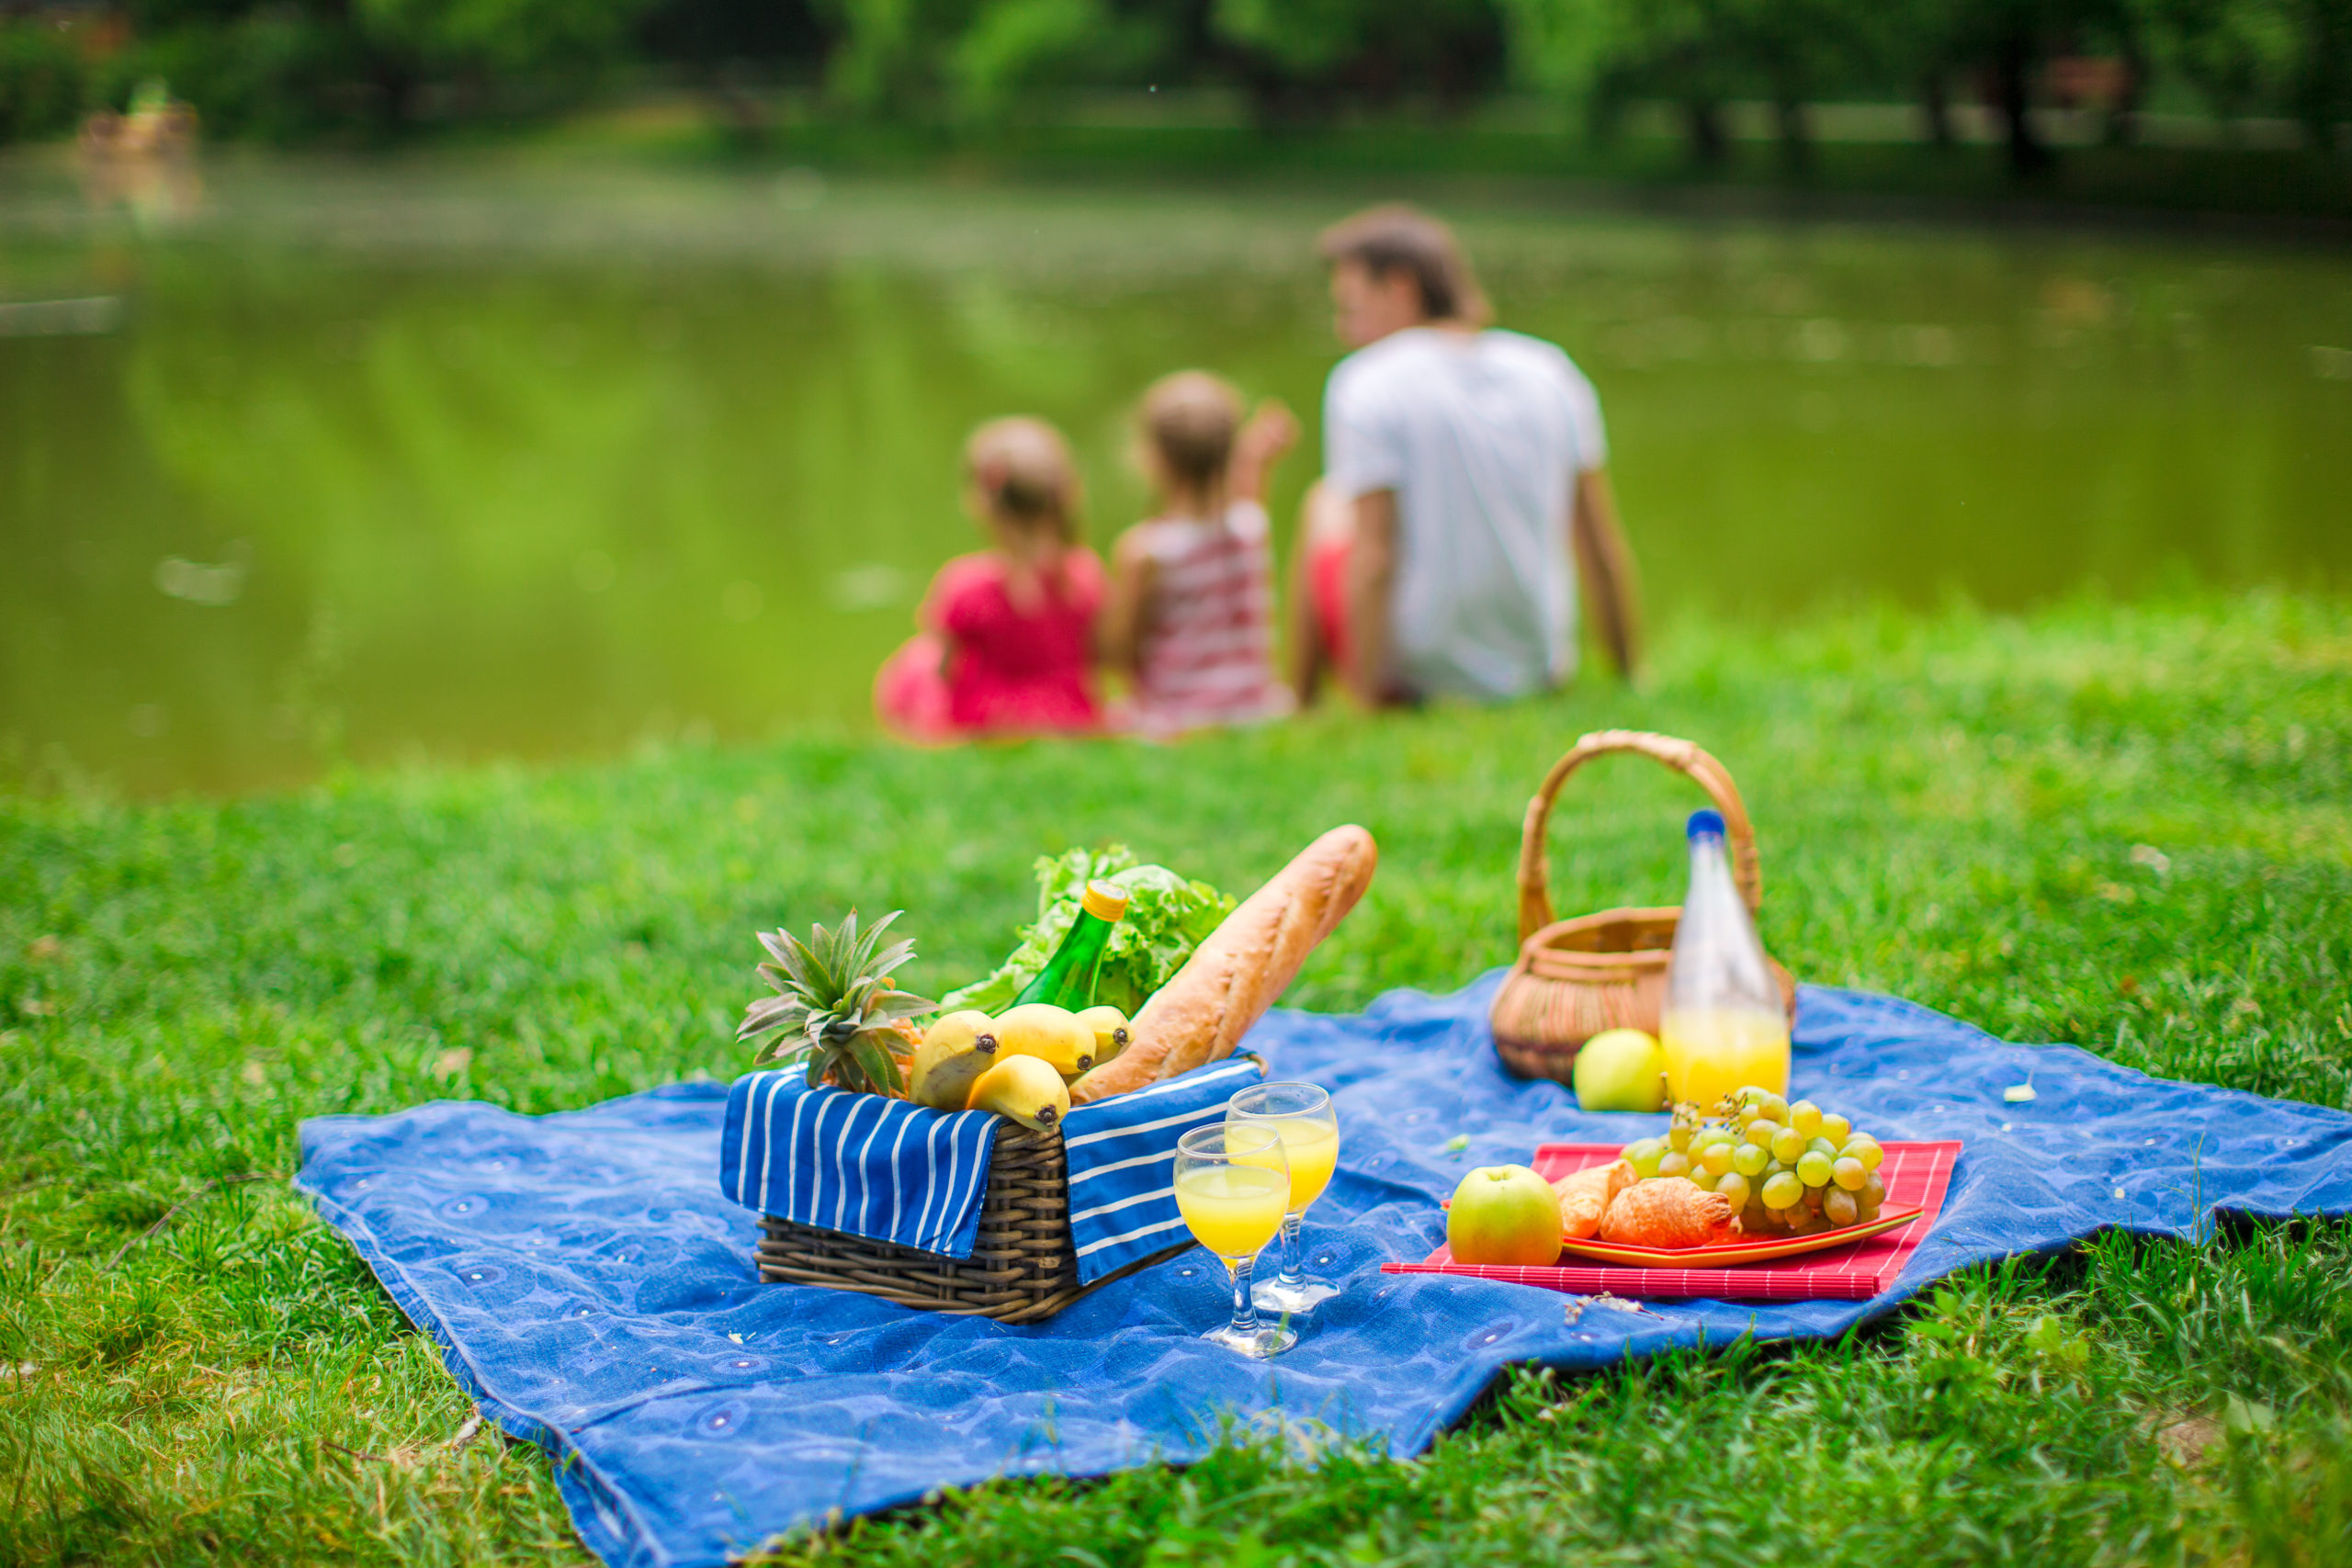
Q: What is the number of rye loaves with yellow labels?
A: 0